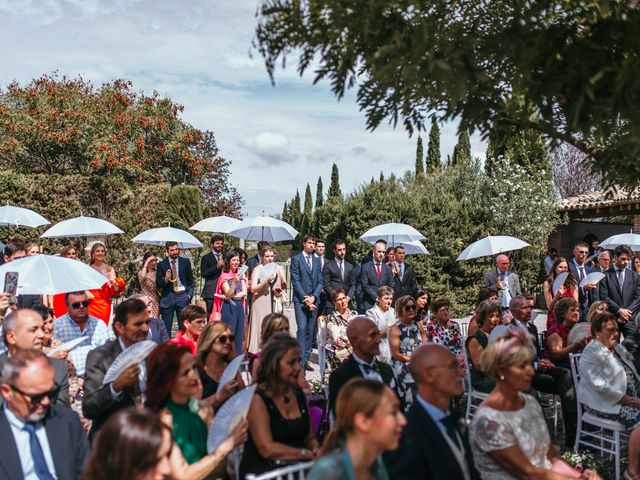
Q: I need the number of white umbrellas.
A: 10